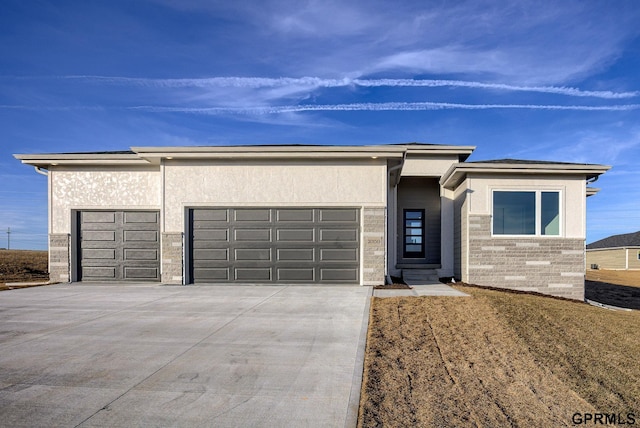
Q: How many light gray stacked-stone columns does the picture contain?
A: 3